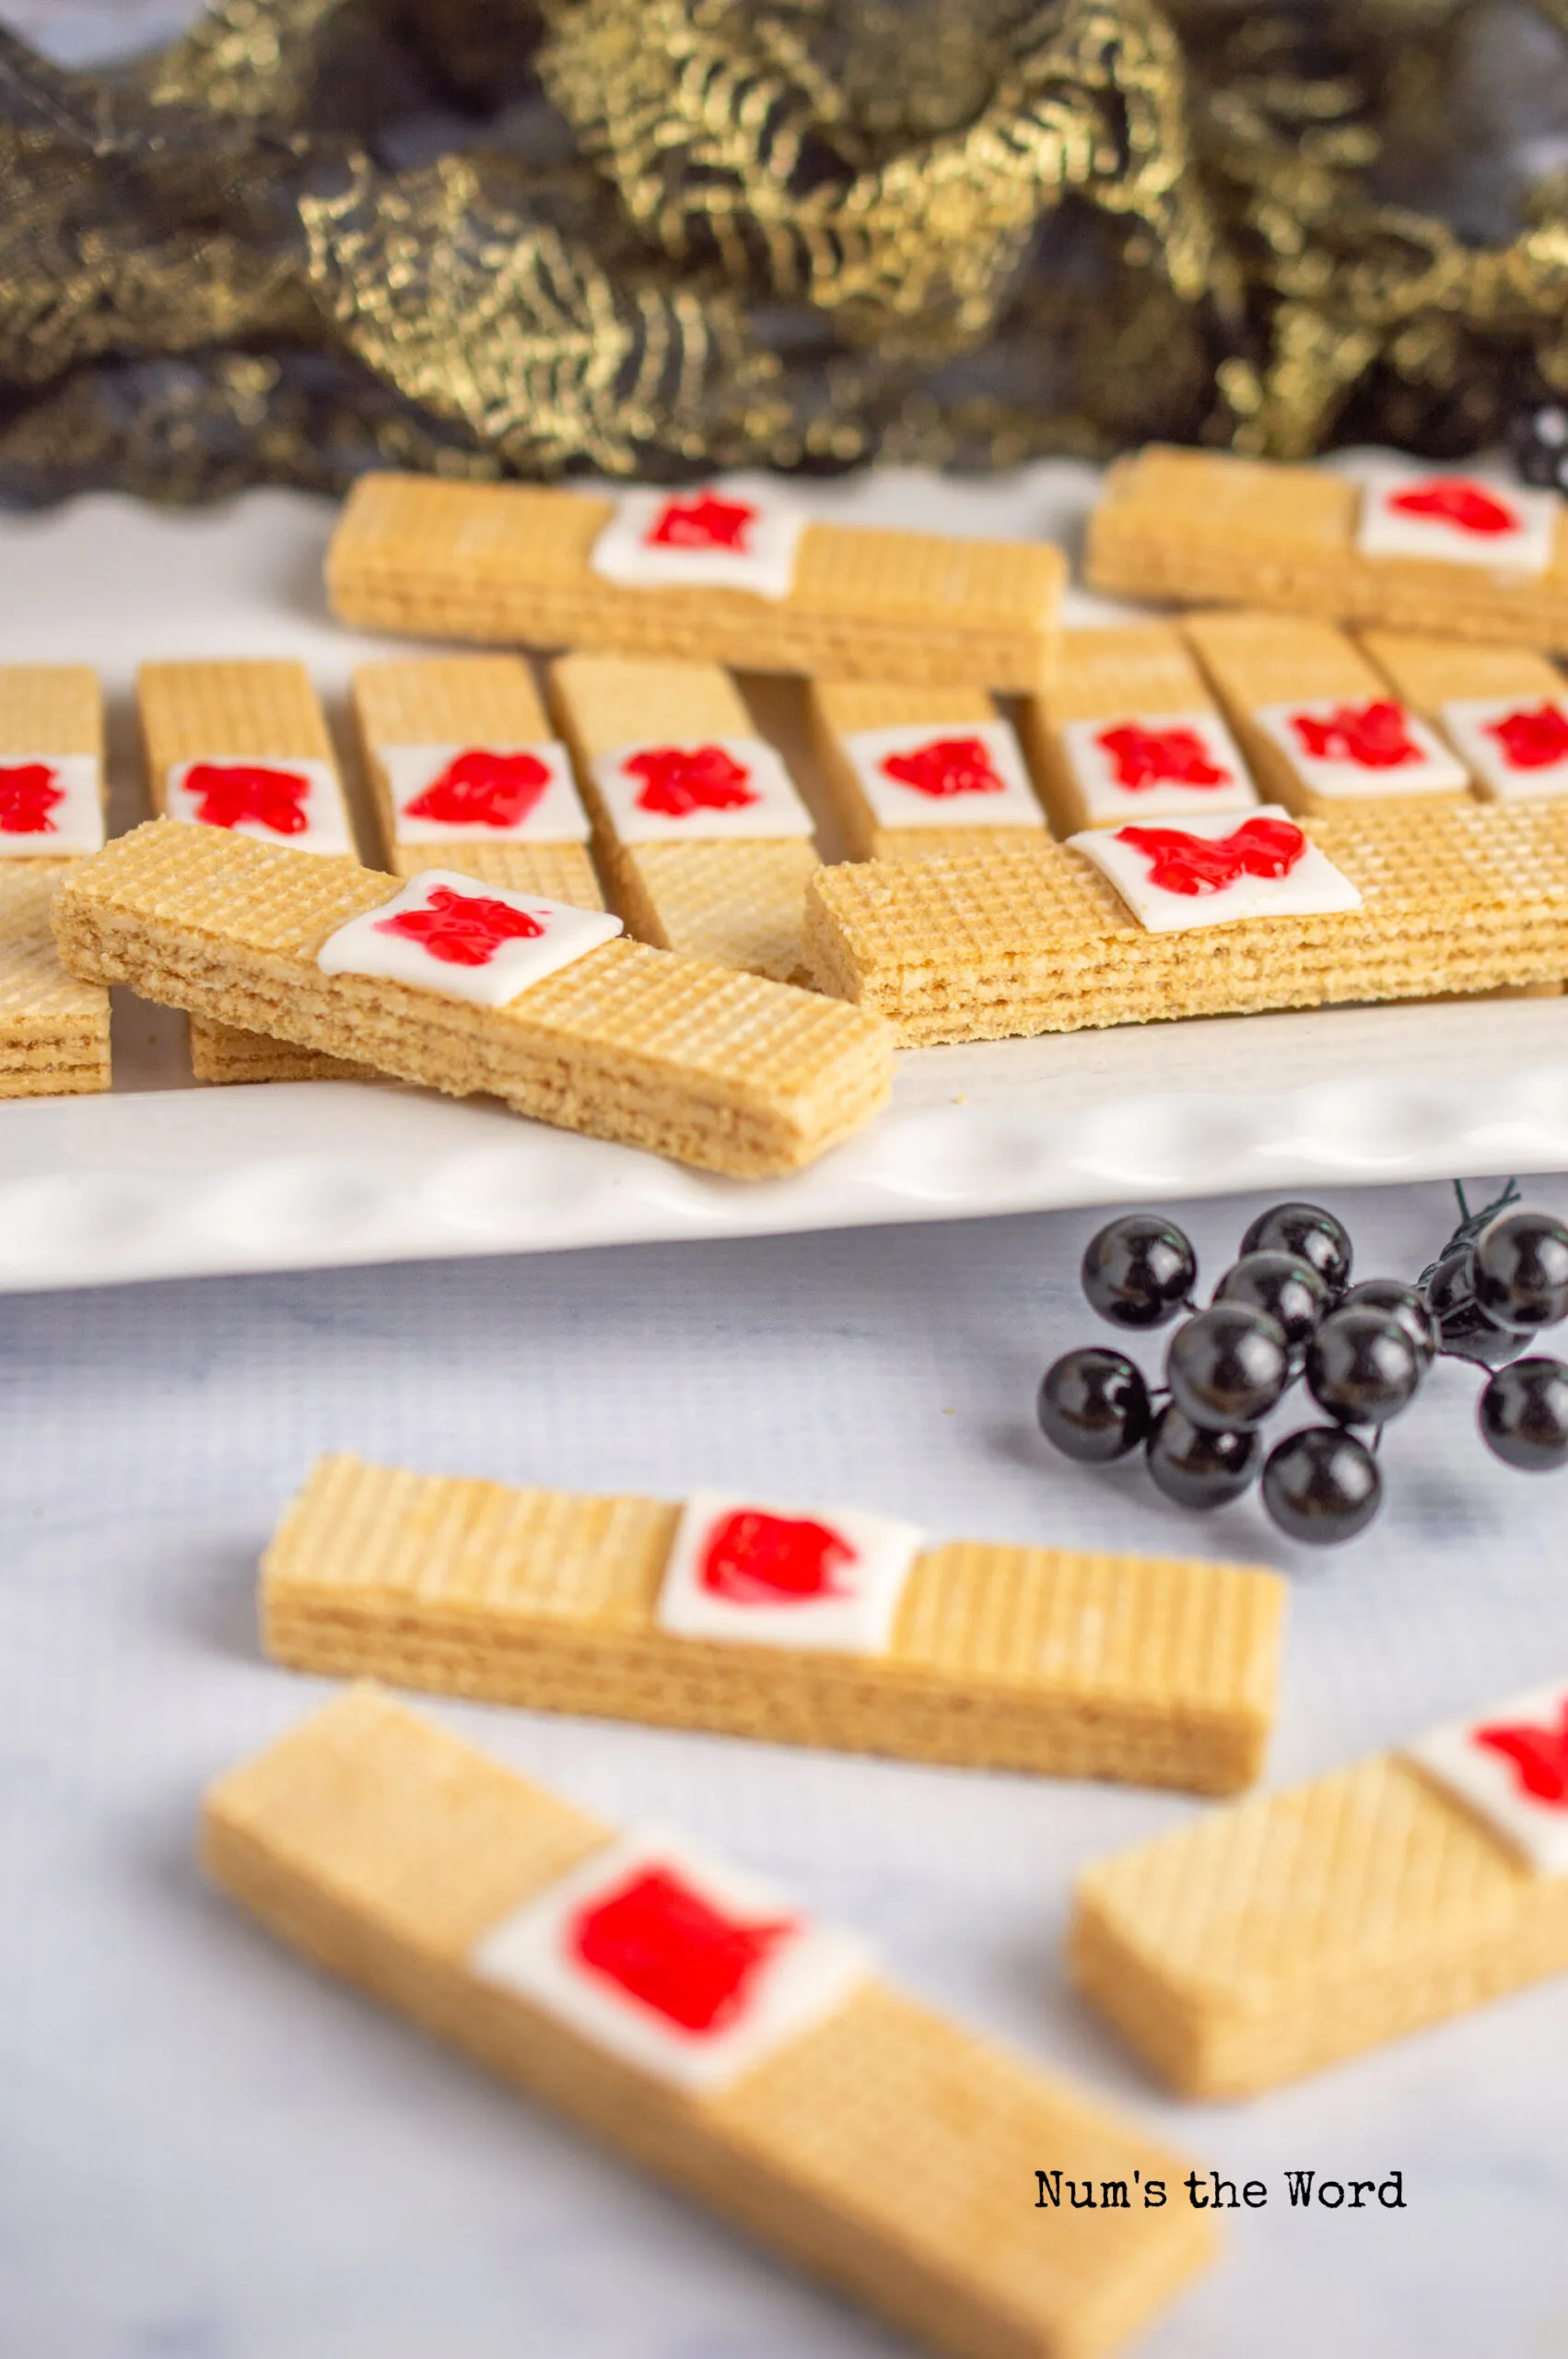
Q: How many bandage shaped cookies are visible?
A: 15